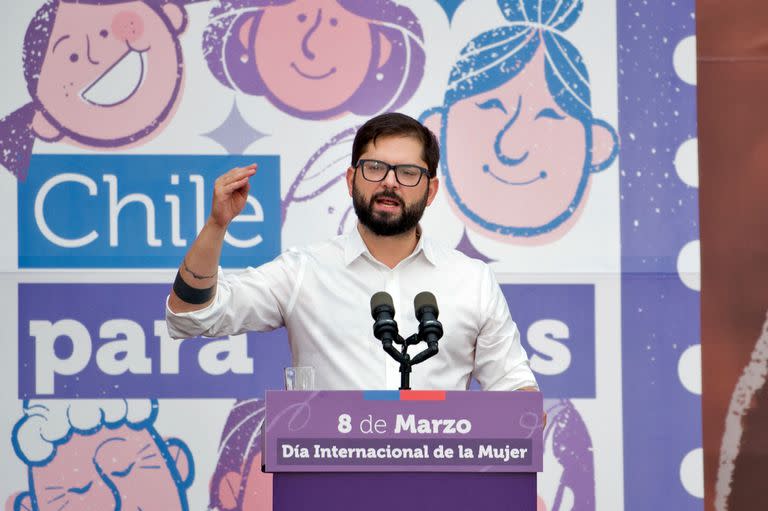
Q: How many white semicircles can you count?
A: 5